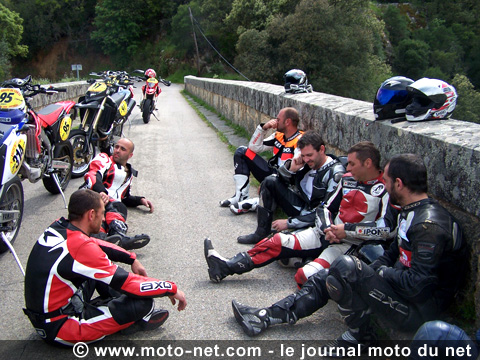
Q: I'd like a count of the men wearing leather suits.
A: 6